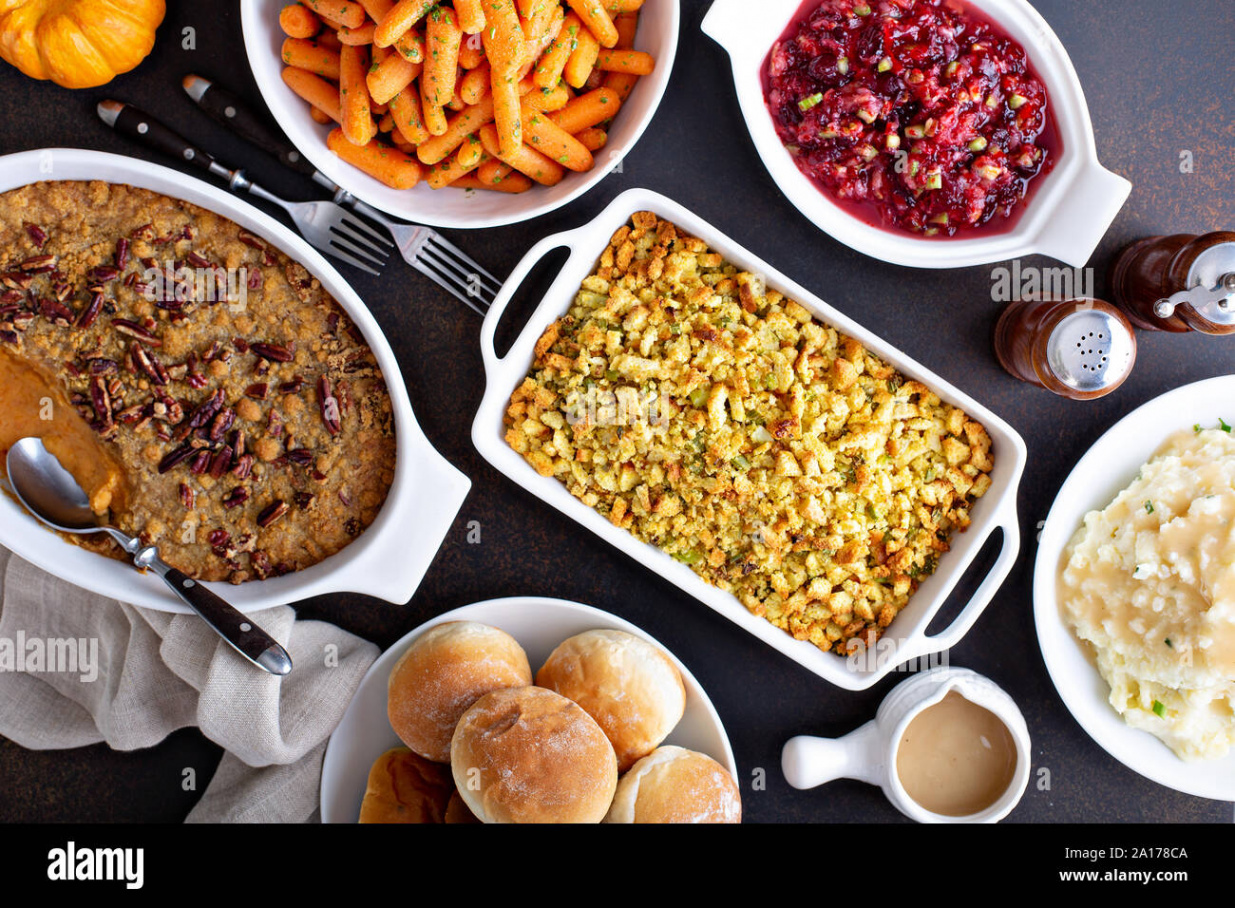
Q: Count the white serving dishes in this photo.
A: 7